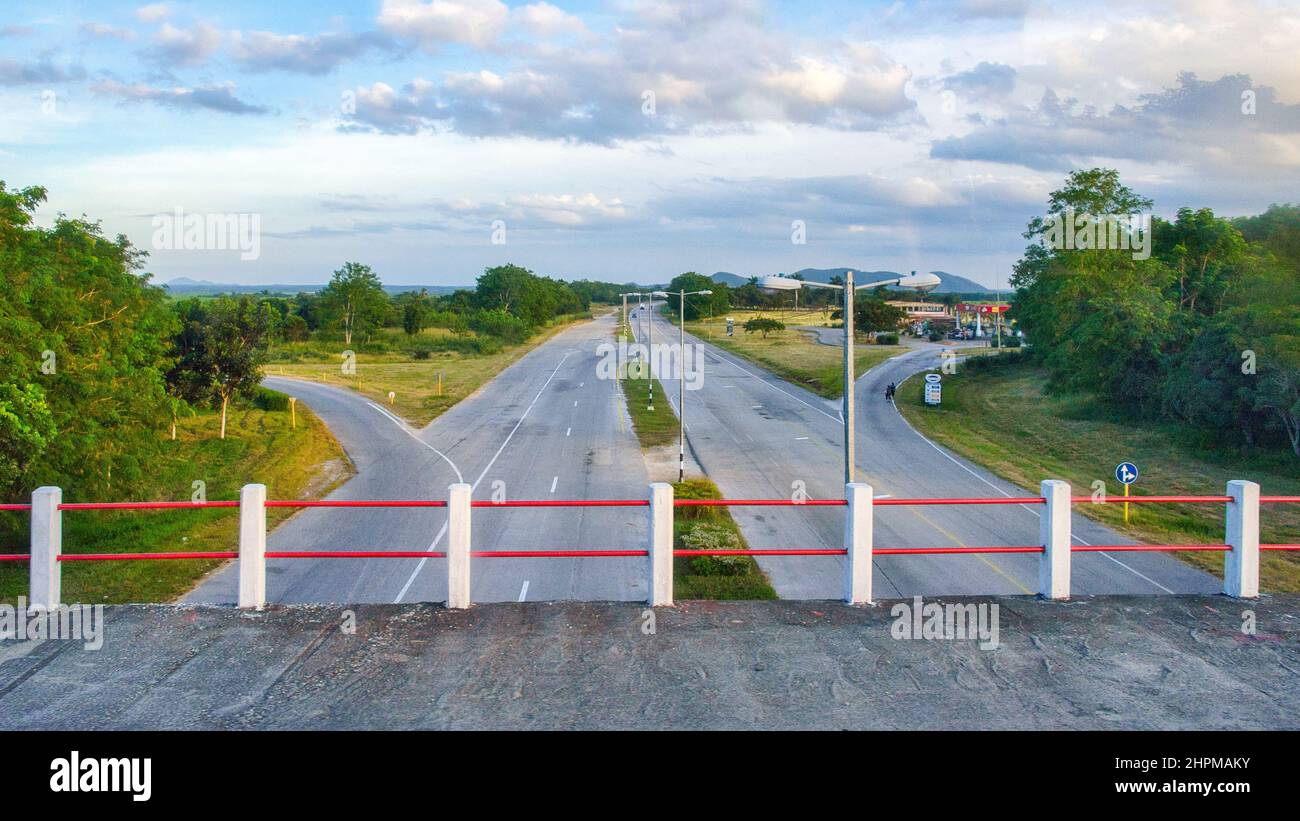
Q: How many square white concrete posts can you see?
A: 7